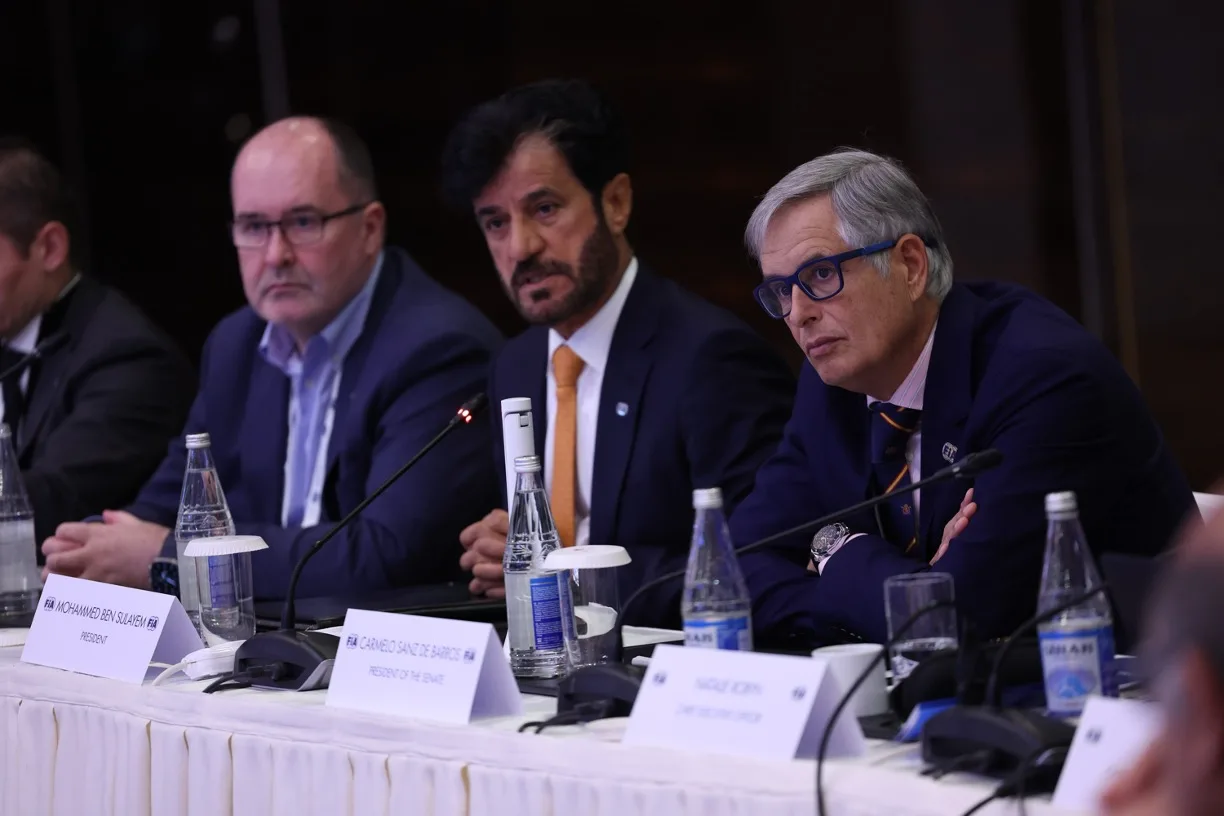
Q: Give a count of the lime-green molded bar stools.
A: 0